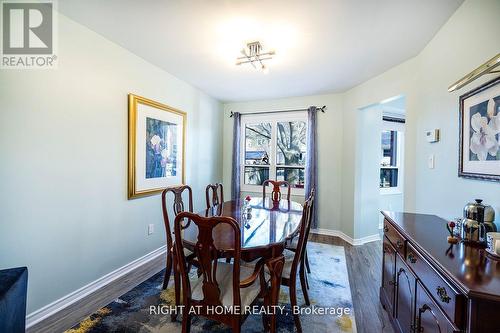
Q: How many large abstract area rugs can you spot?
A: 1